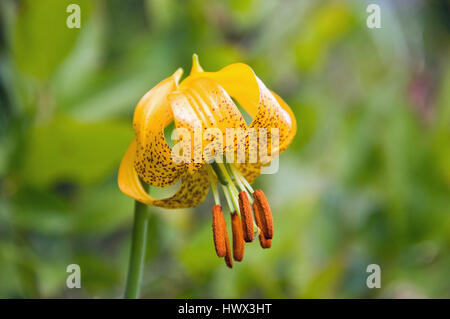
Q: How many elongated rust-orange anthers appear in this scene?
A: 6